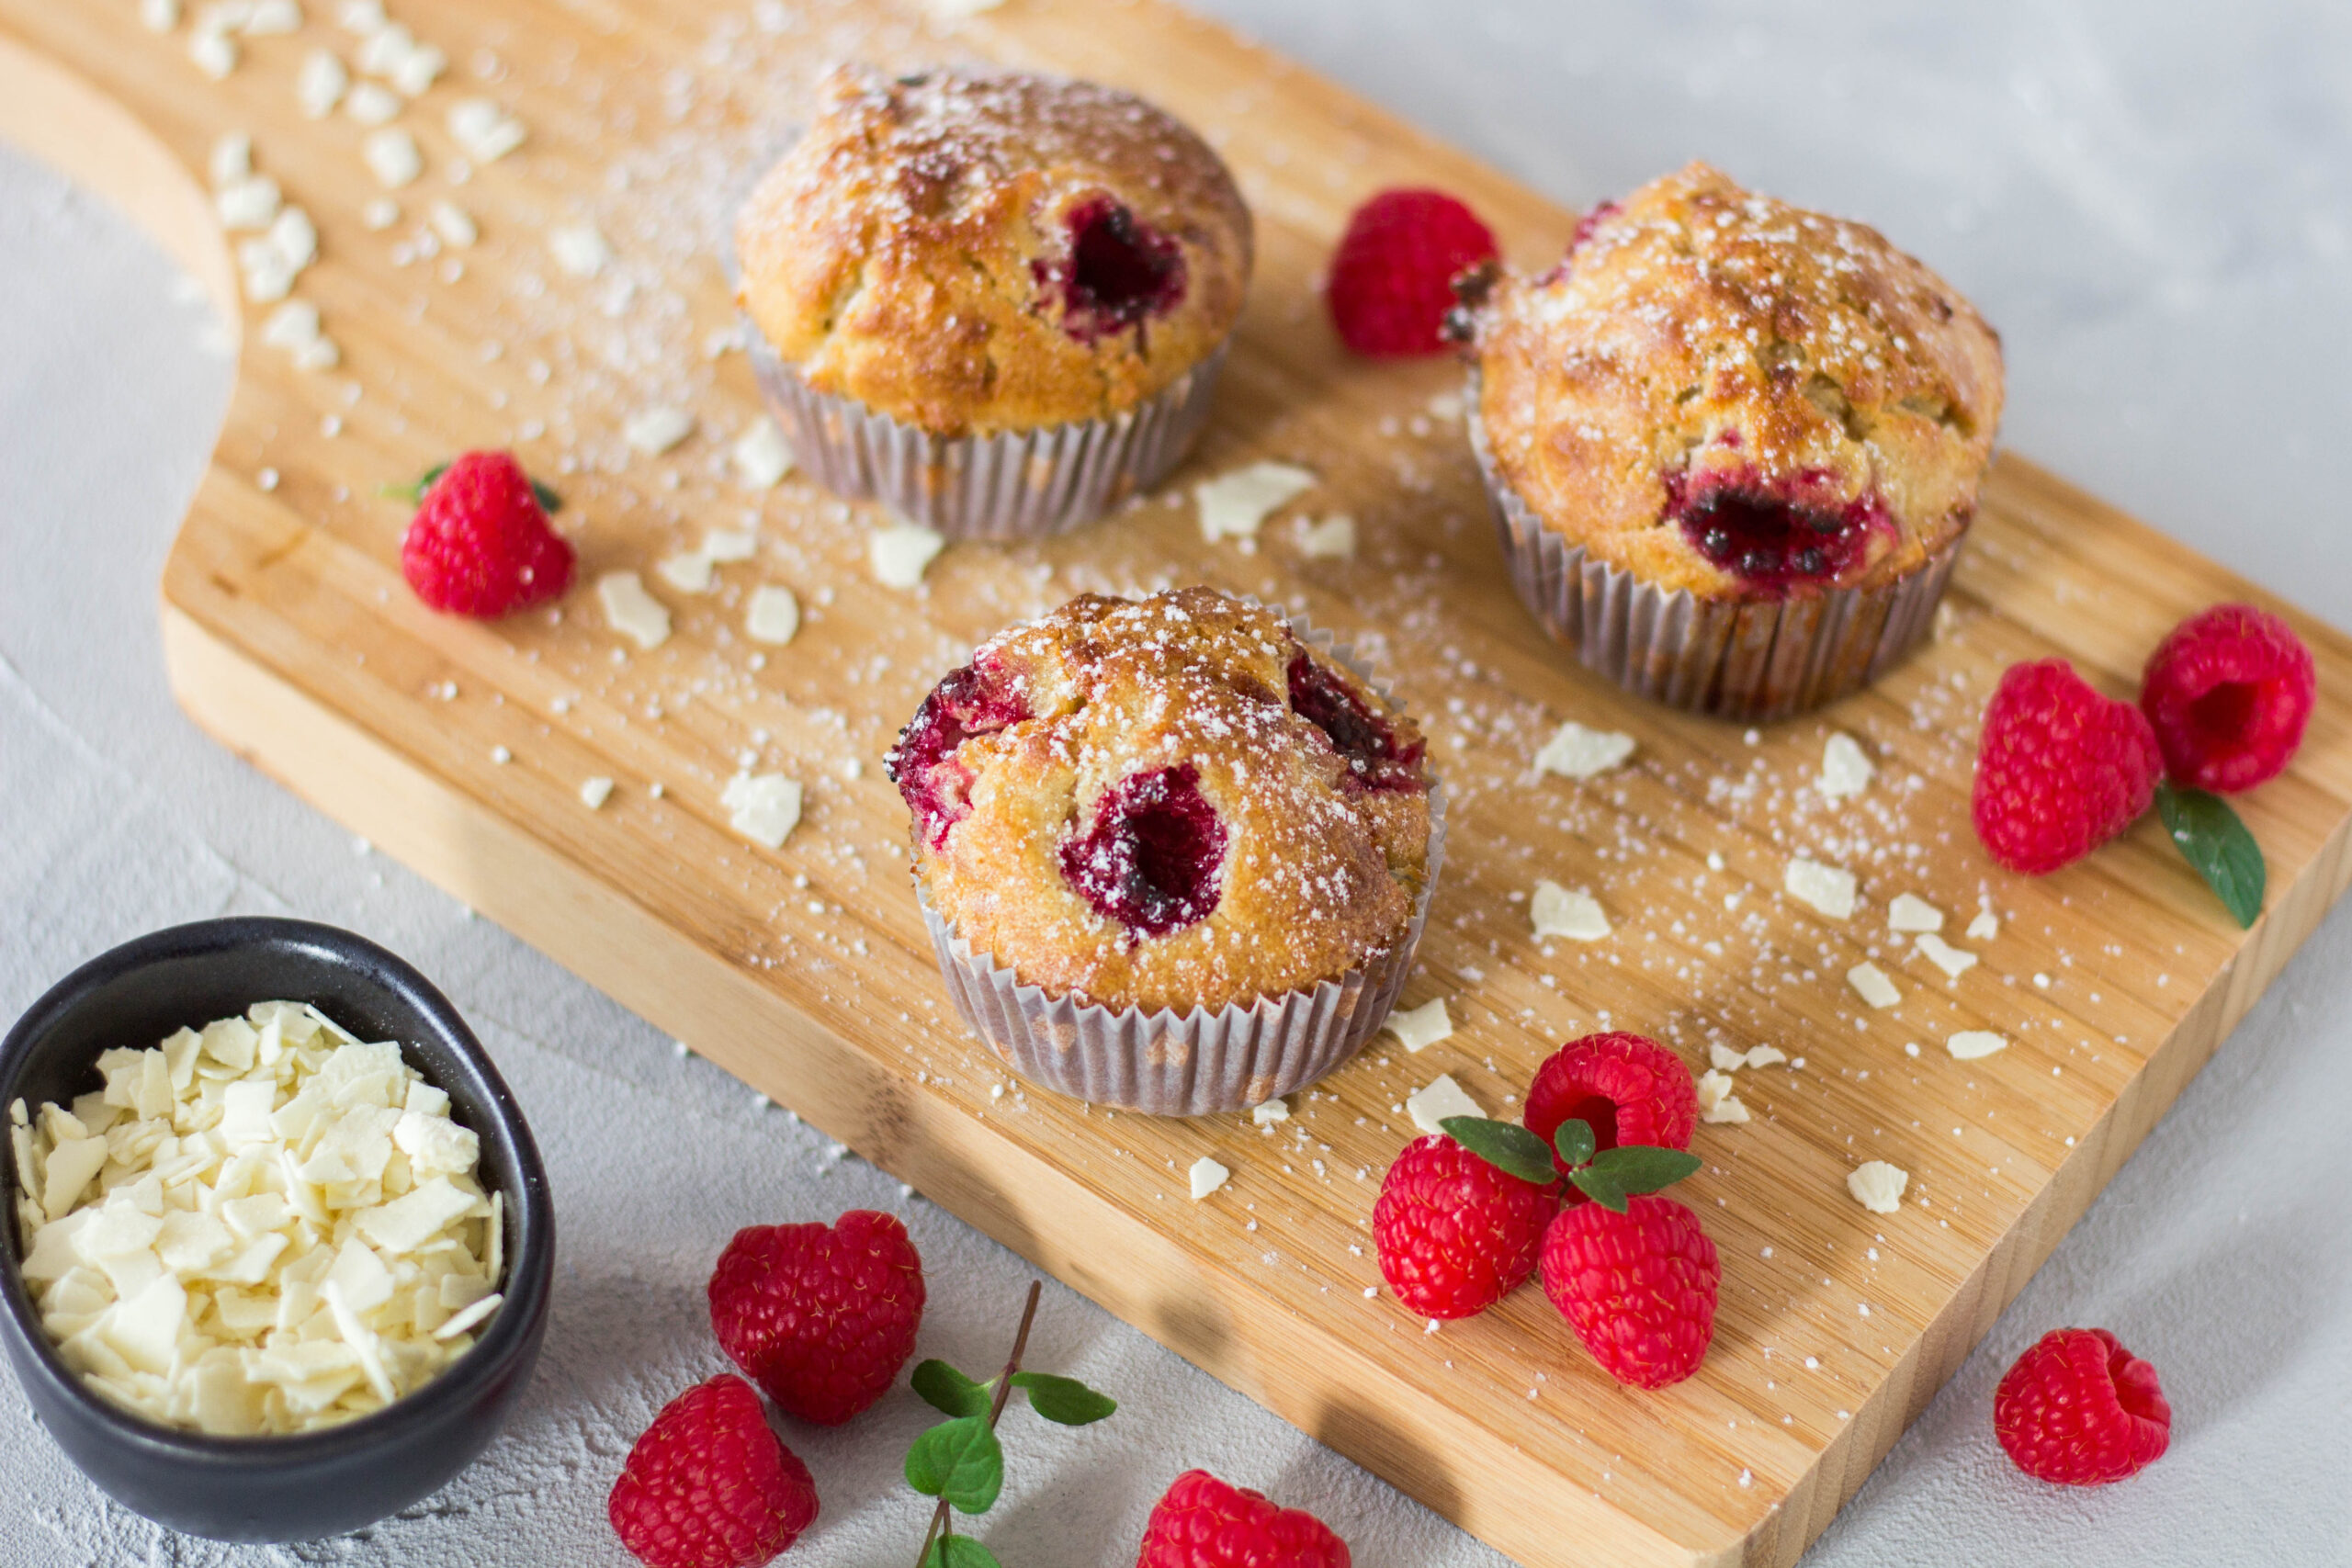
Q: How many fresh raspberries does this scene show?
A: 11